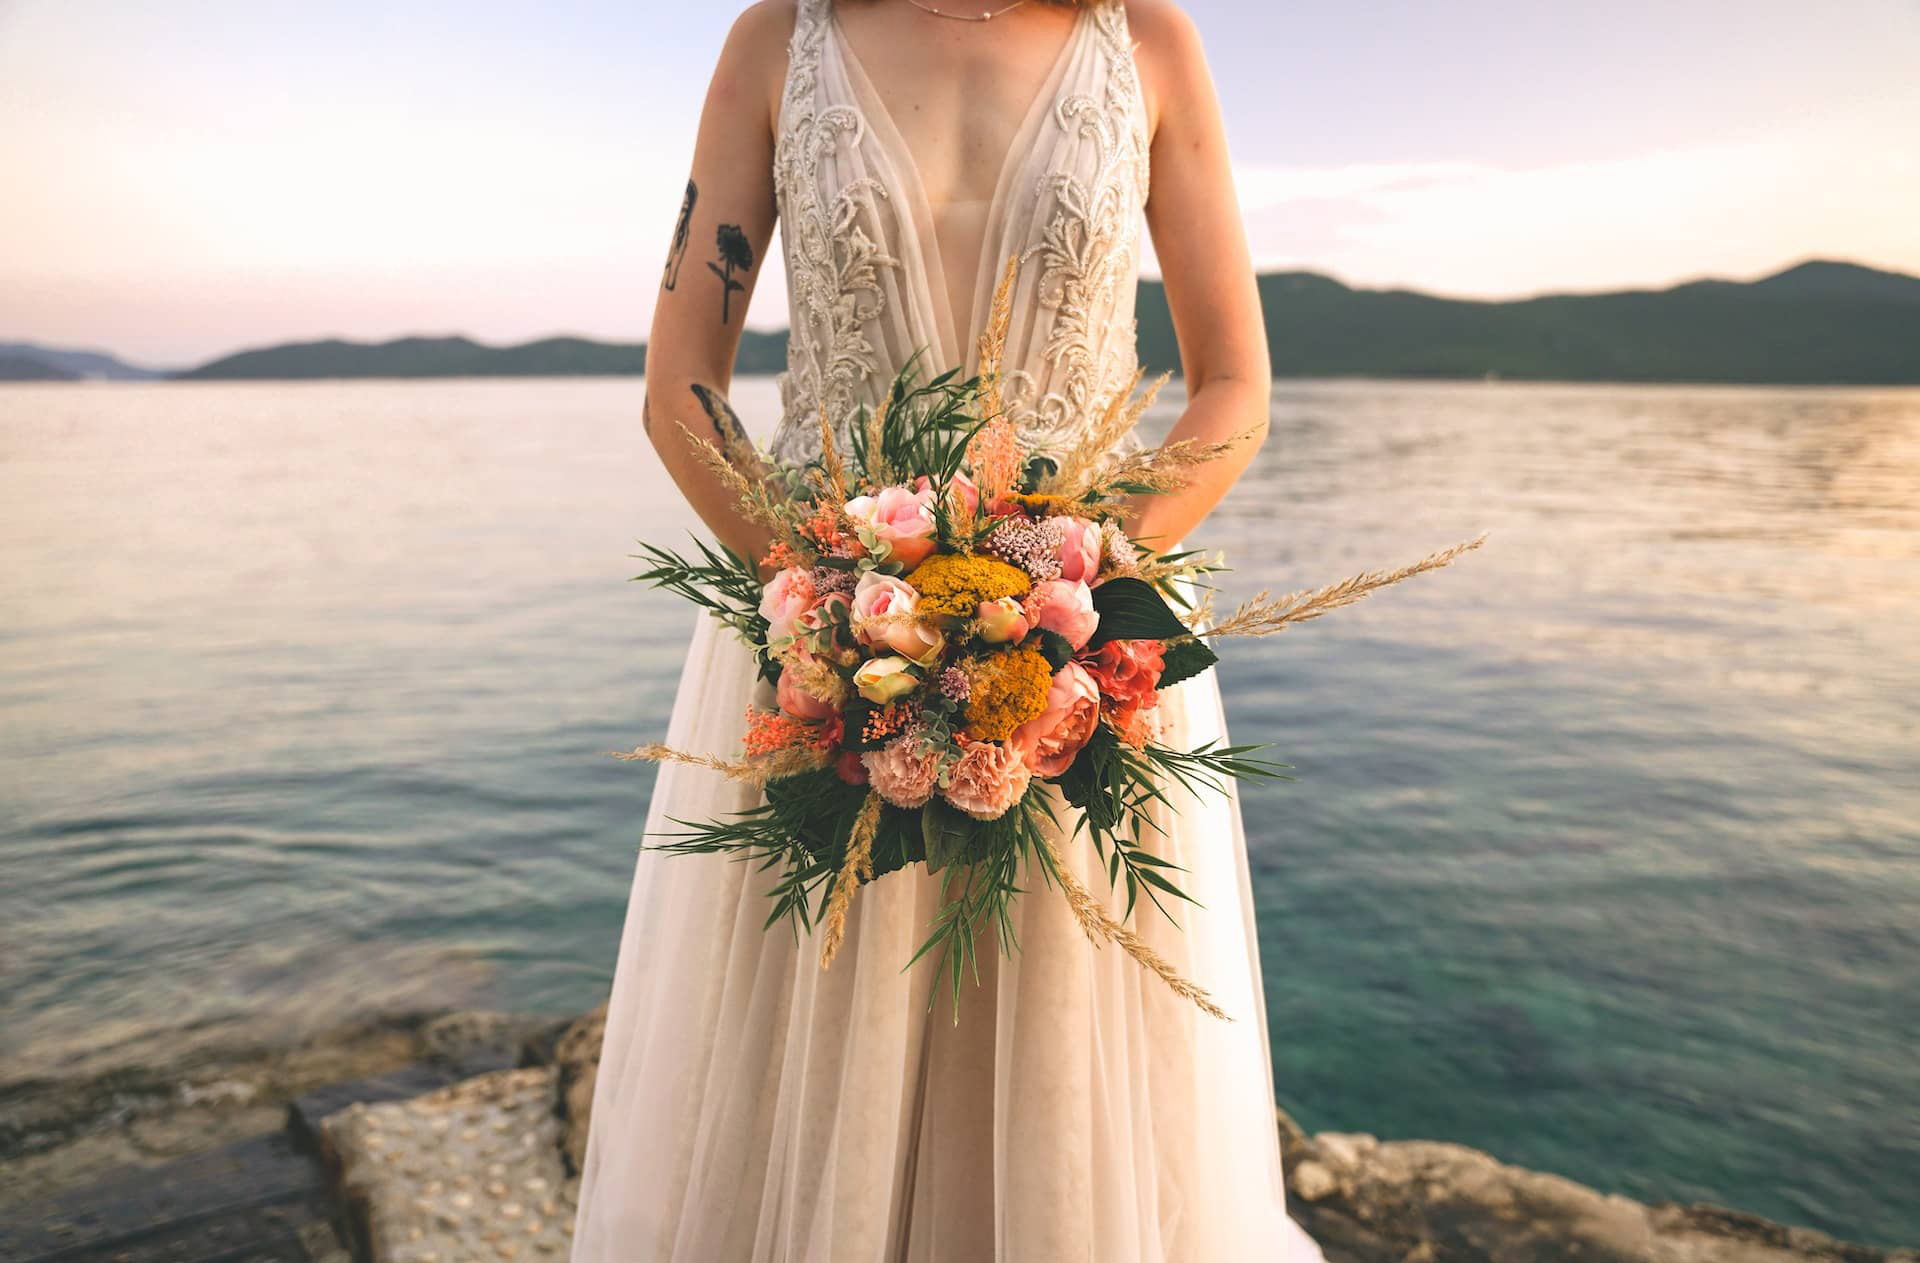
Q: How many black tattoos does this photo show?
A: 3